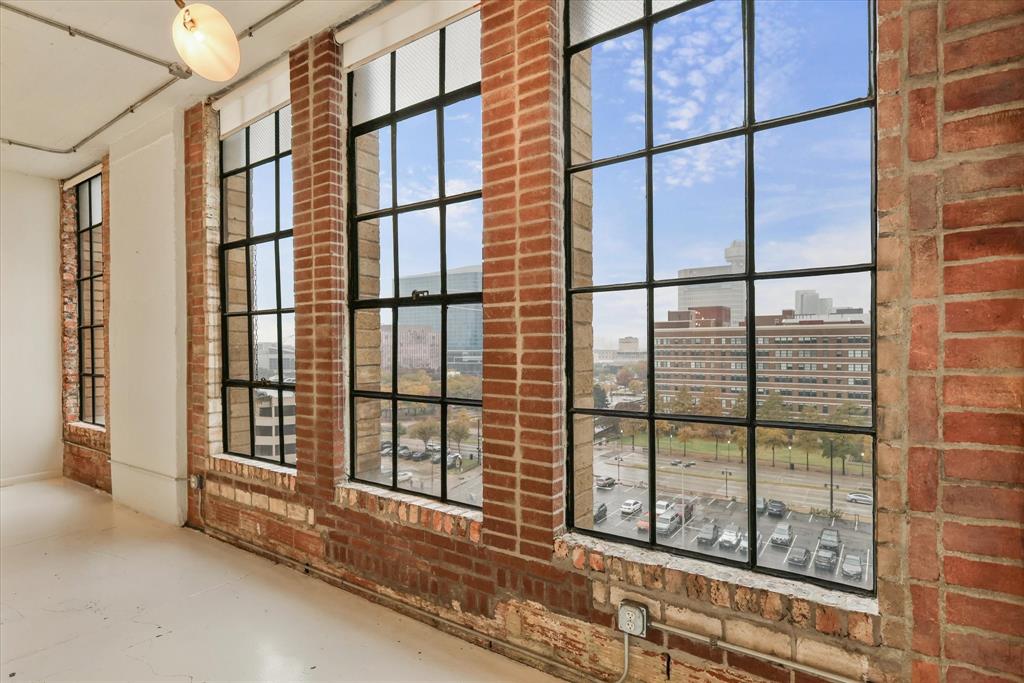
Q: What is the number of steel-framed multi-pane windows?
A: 4